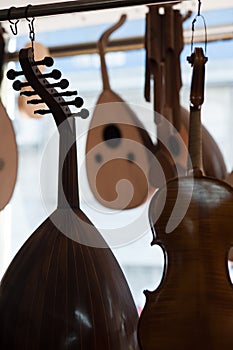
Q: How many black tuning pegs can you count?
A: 11